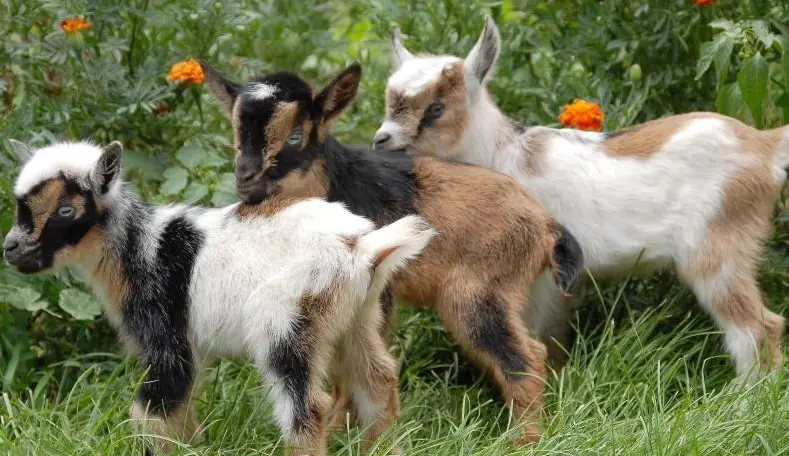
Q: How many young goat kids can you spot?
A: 3